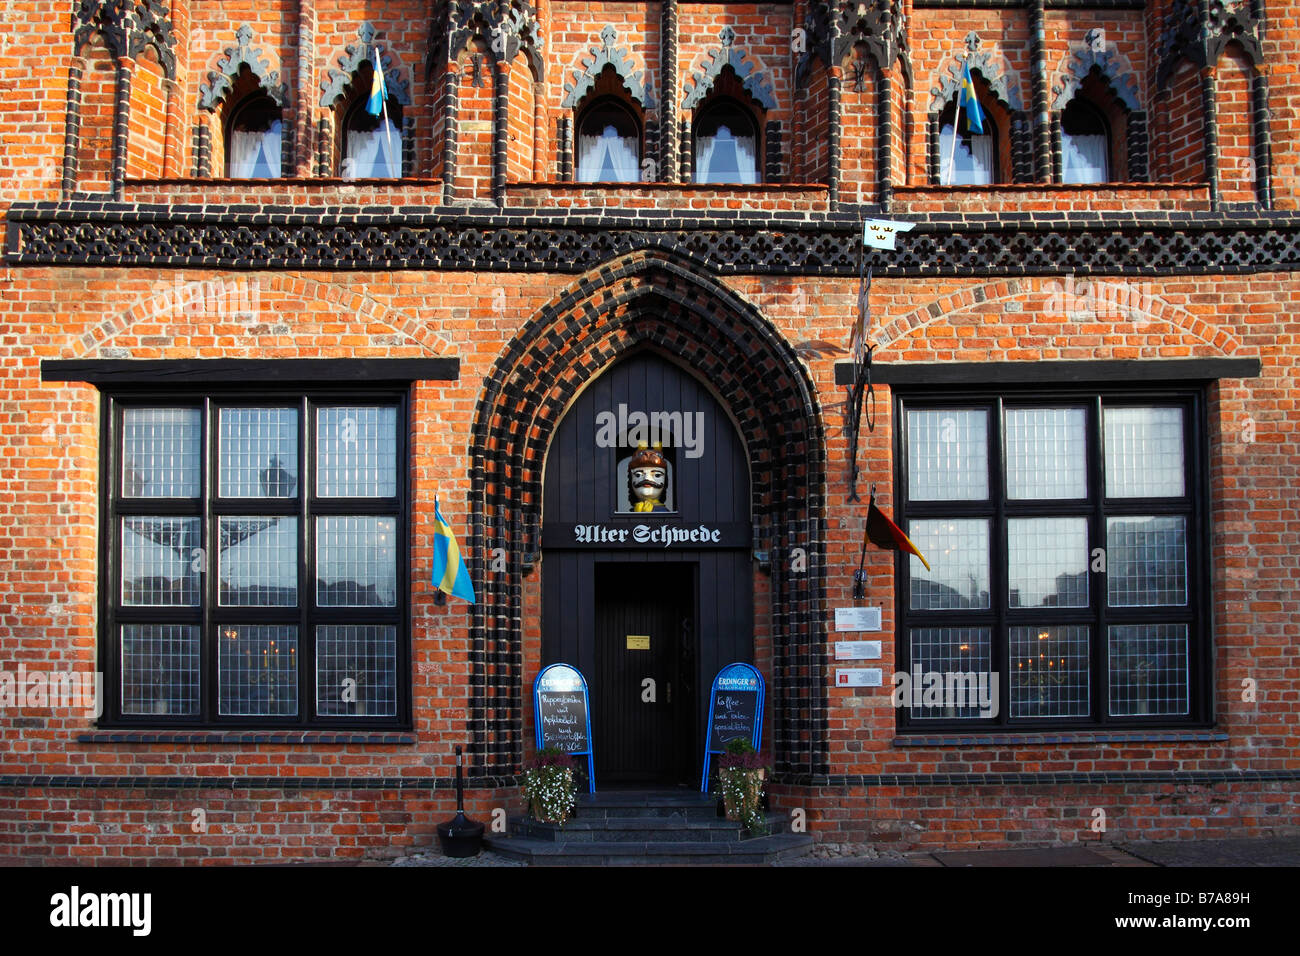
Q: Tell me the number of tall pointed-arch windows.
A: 6